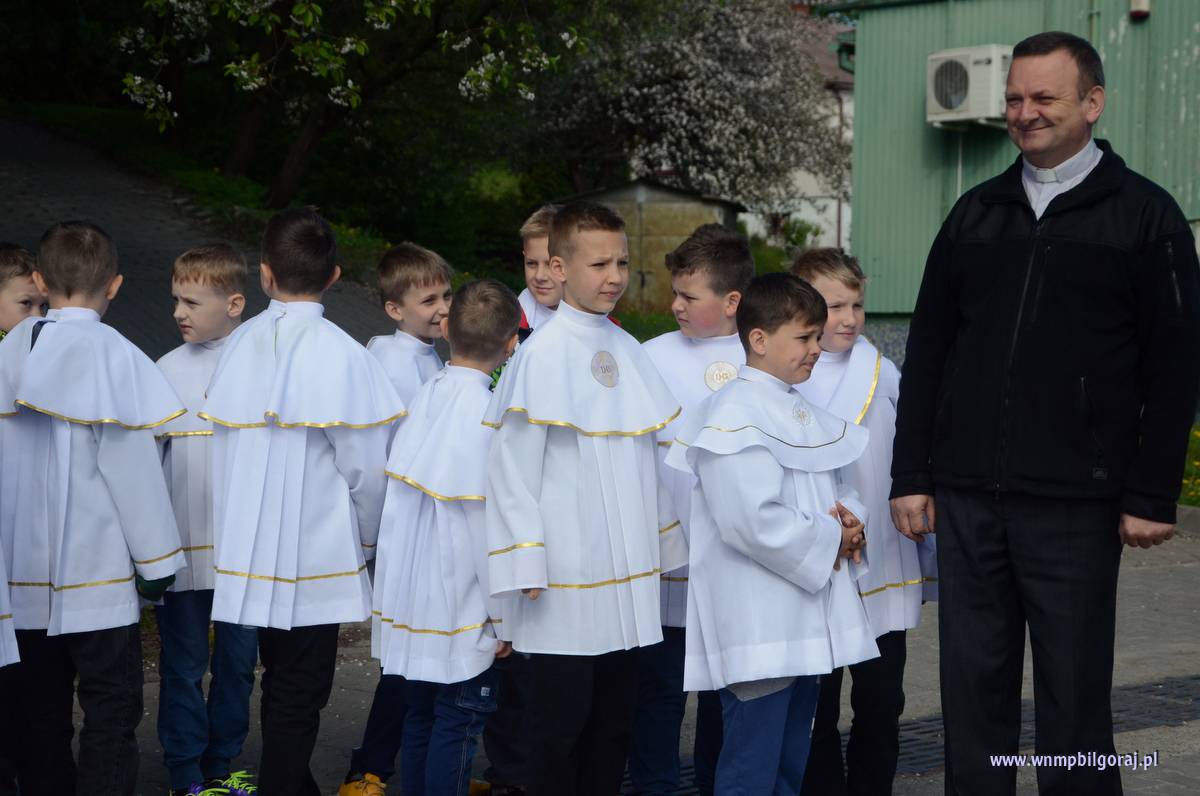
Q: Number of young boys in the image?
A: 11